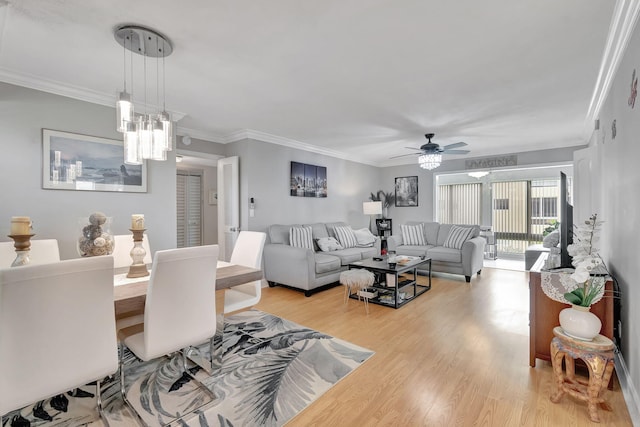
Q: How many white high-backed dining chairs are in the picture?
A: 5